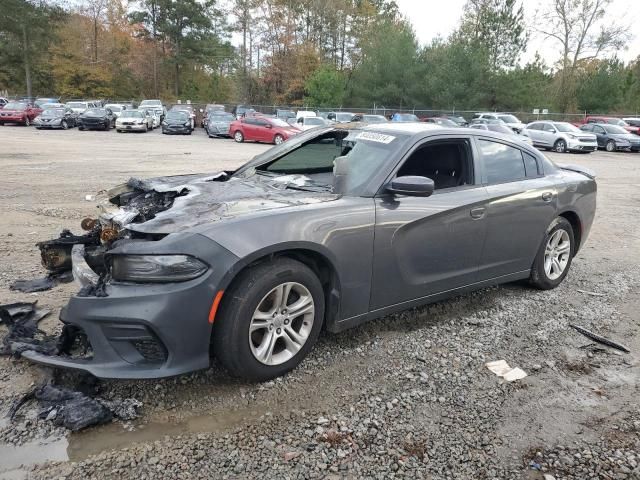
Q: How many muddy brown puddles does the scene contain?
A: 1